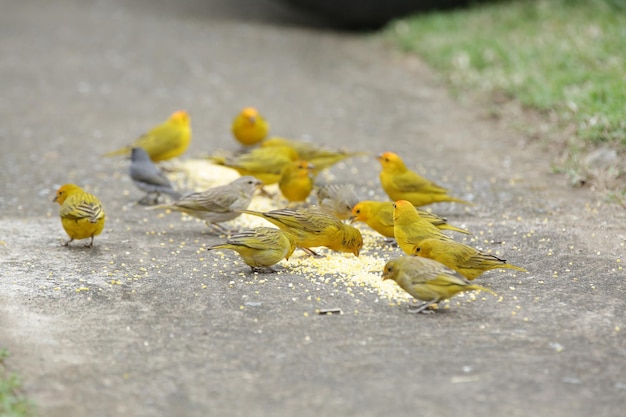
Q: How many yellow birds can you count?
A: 13